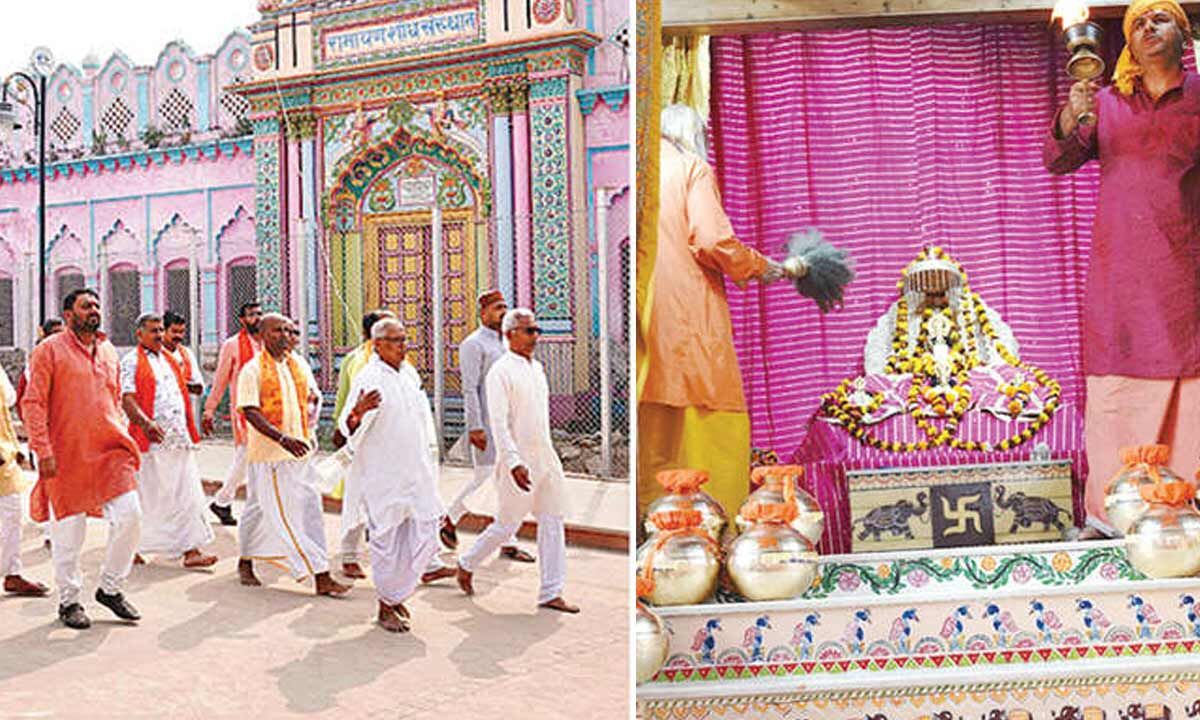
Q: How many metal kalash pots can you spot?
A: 7